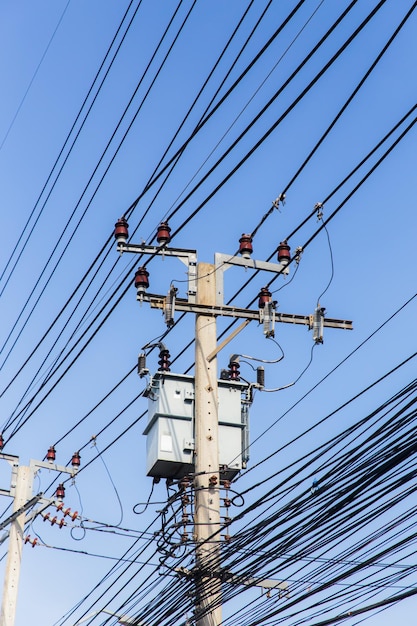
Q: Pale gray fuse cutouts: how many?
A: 3